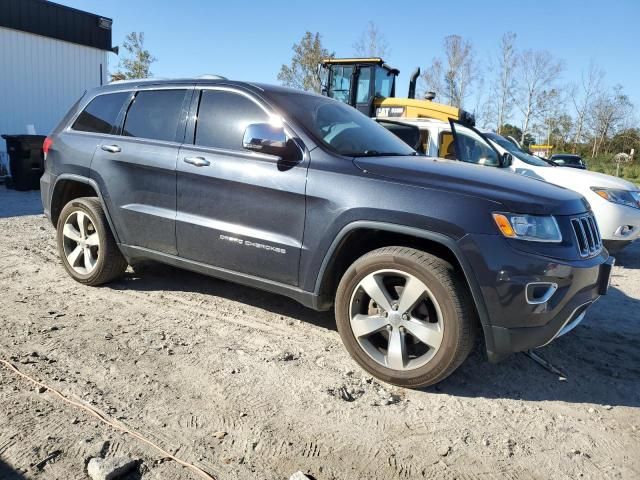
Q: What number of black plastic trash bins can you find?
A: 1